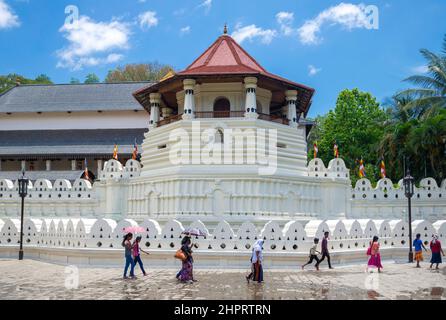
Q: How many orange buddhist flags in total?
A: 7